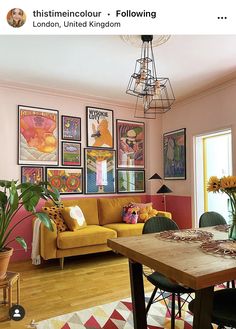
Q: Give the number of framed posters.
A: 10